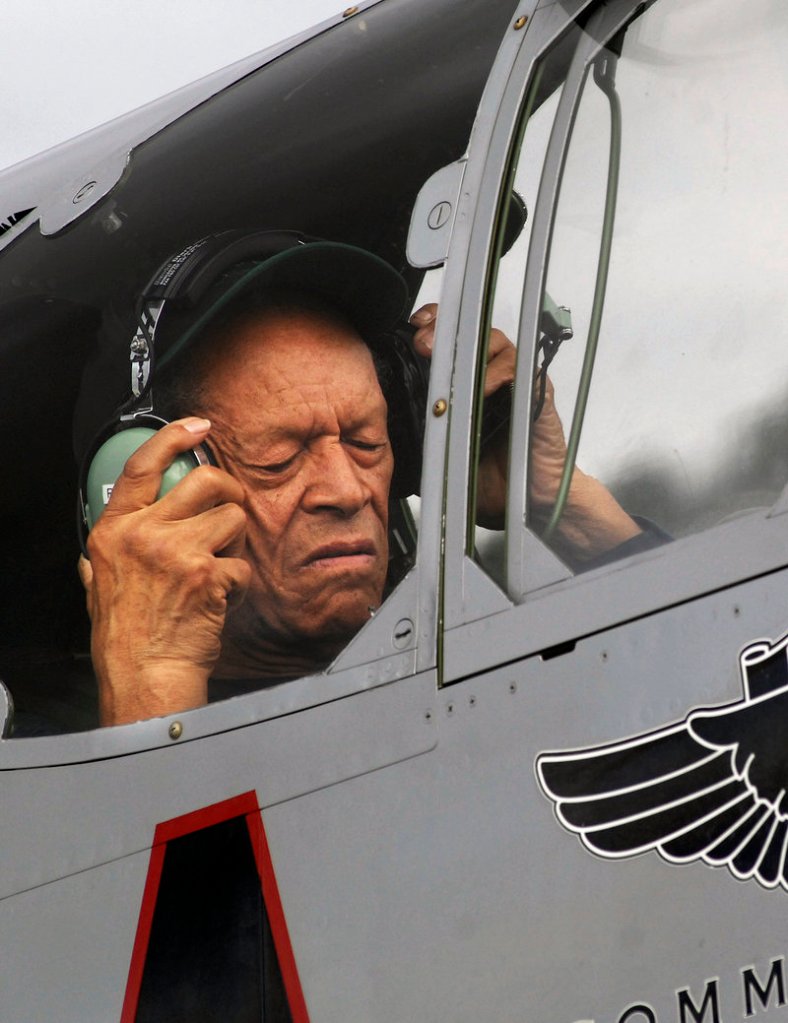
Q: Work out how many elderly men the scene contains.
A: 1